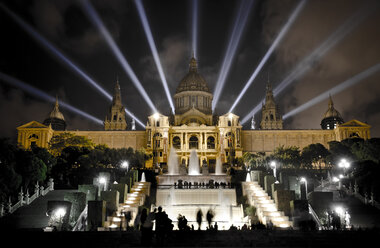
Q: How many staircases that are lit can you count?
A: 2